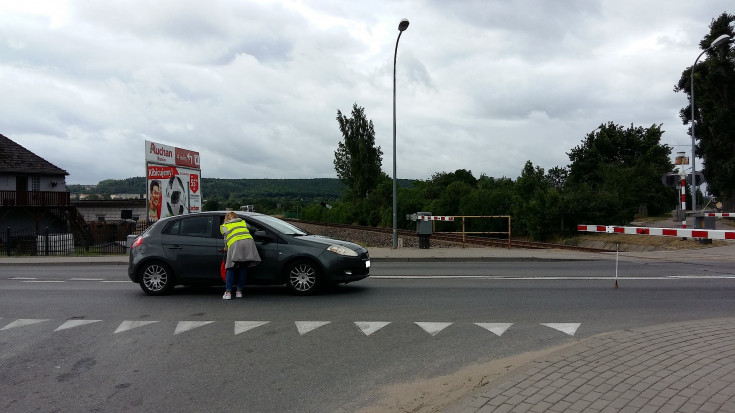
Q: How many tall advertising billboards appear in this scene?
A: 1